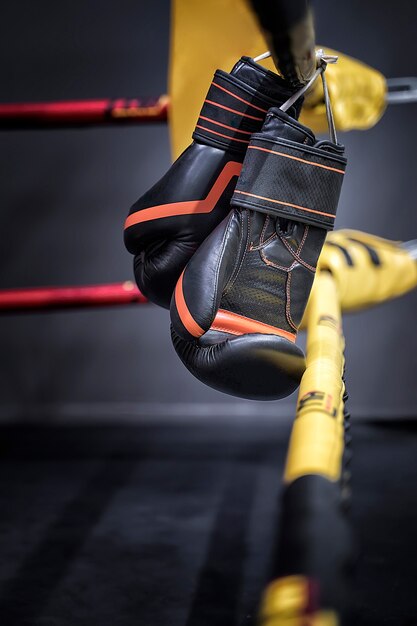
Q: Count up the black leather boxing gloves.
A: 2